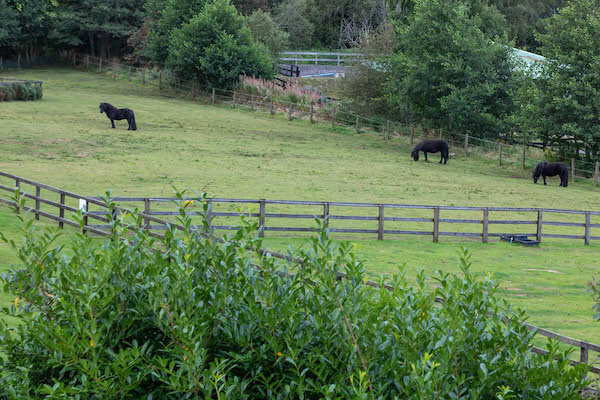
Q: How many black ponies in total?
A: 3